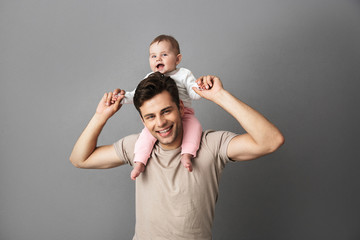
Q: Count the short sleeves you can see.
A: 2